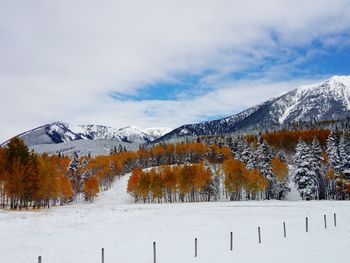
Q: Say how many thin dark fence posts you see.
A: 10